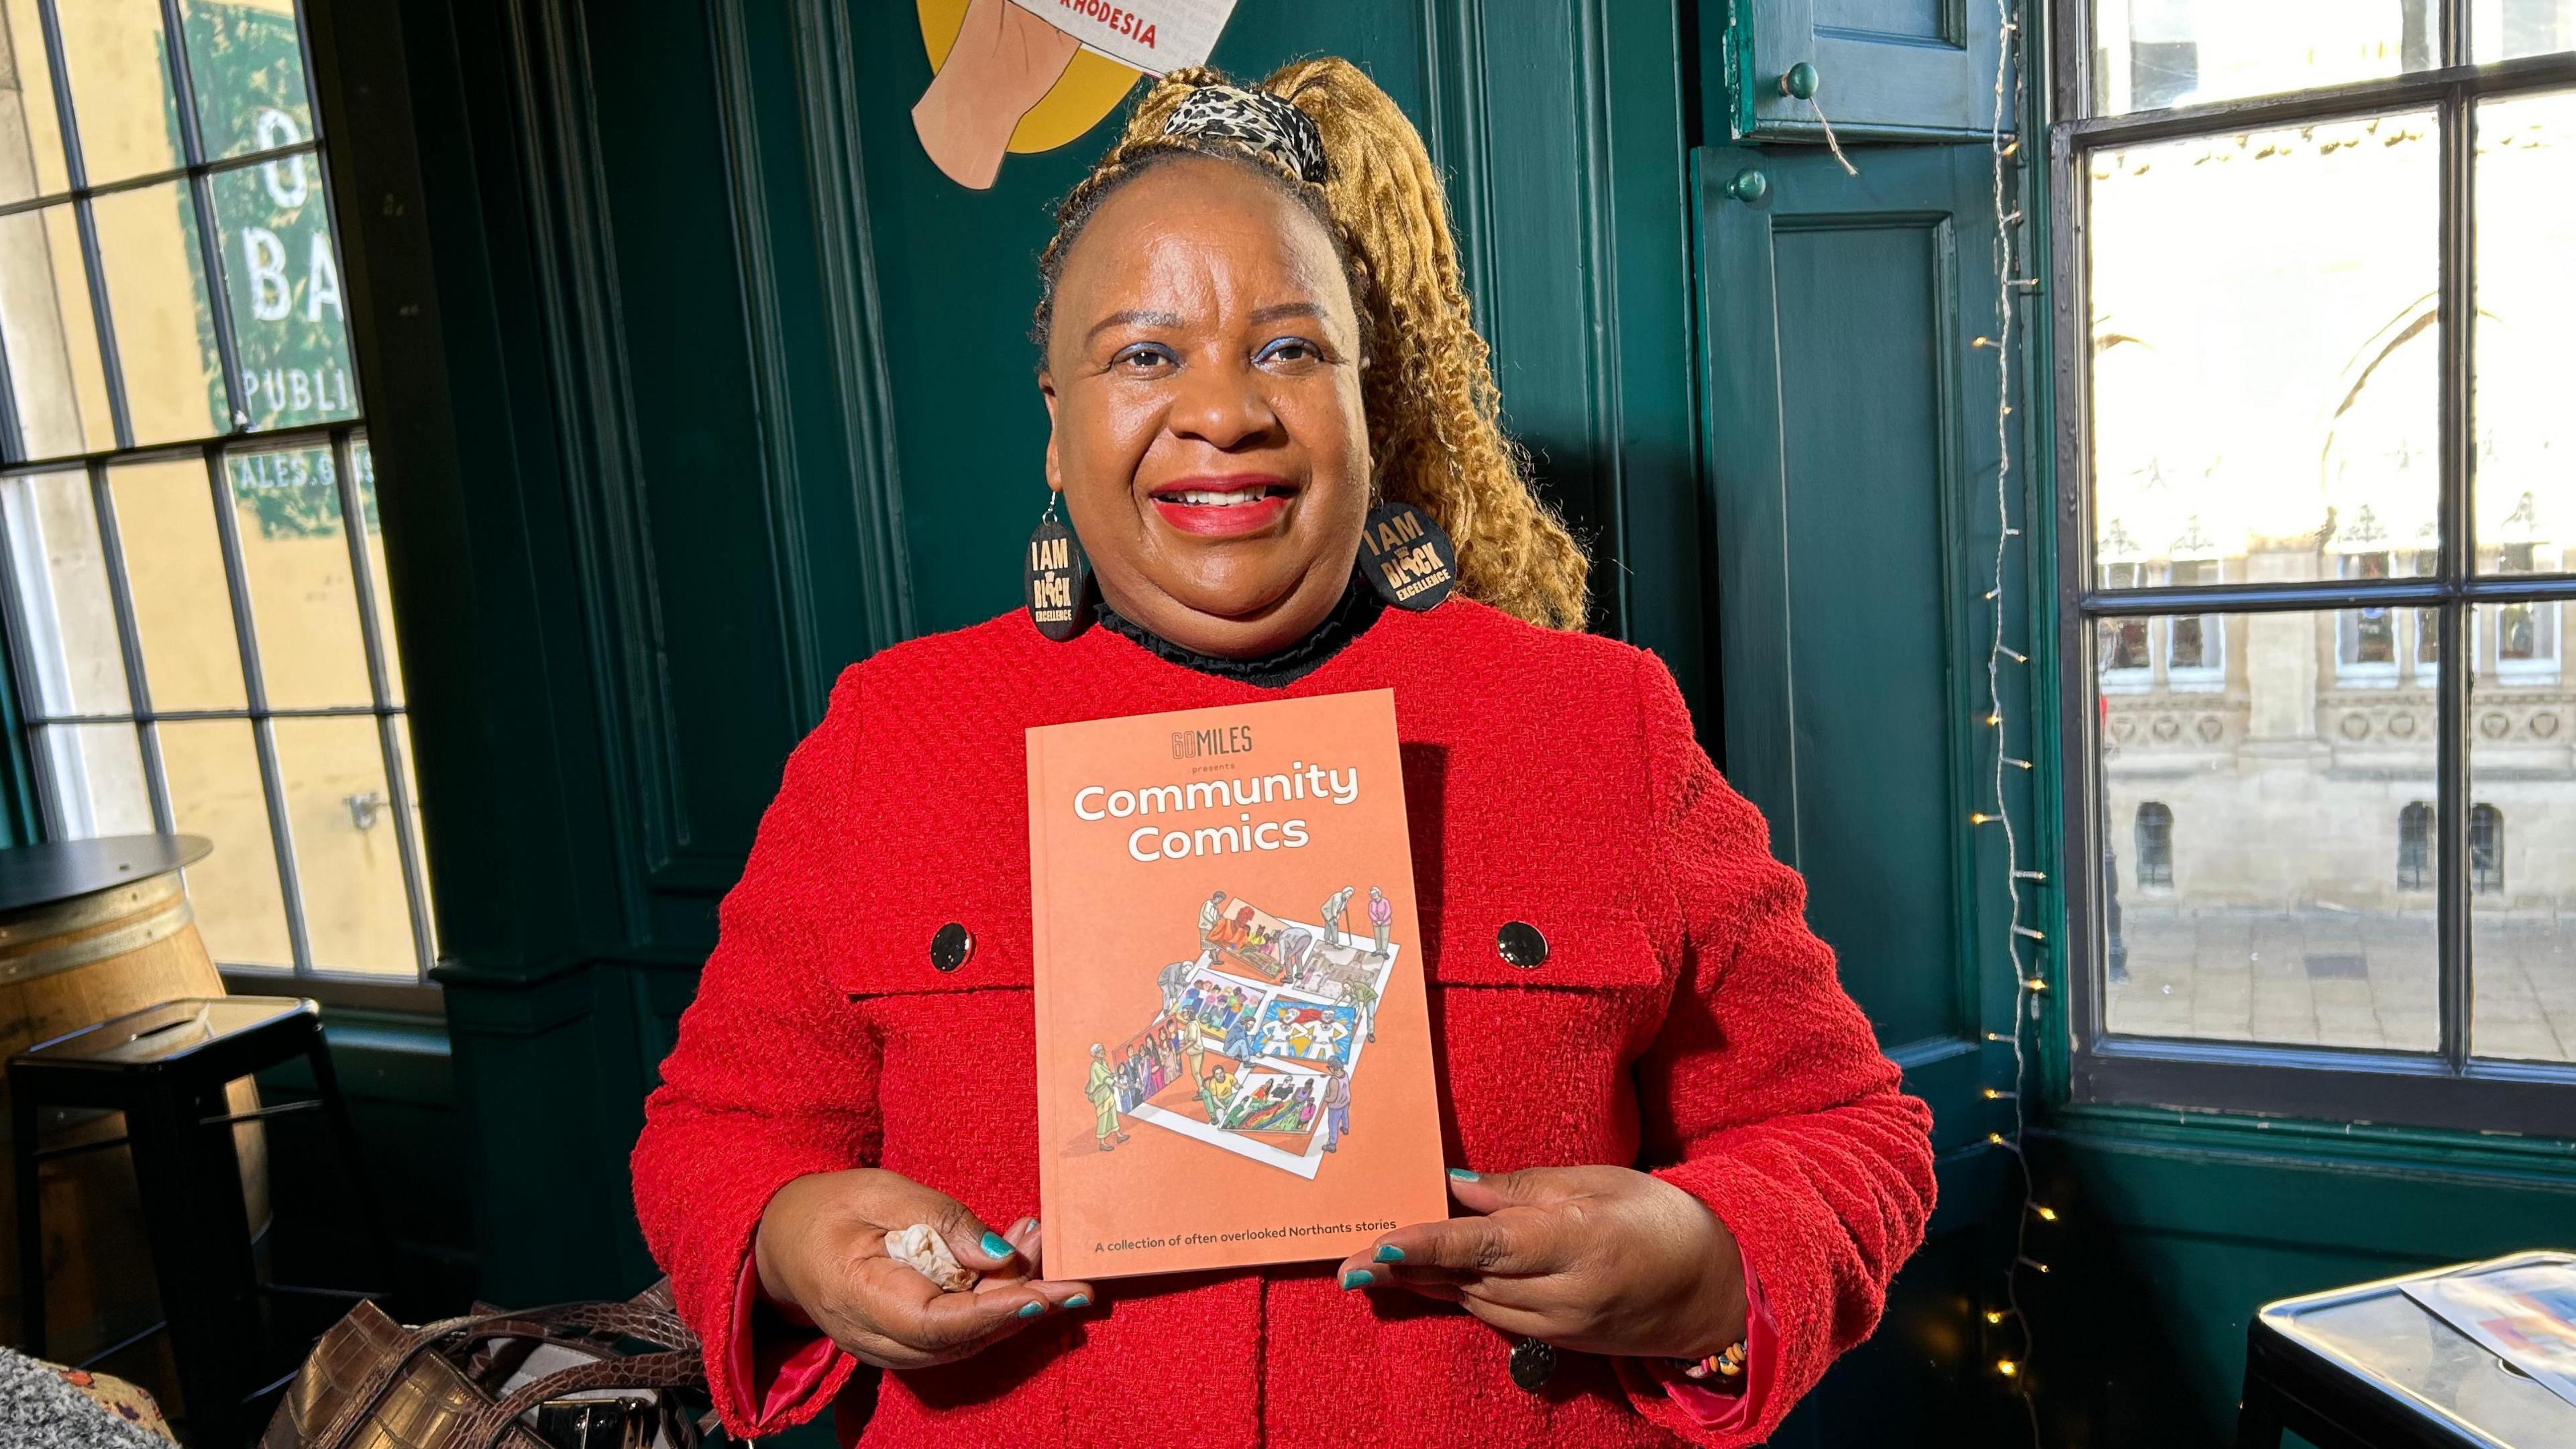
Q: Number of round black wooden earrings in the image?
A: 2